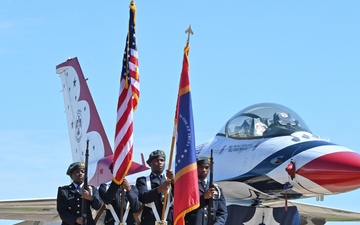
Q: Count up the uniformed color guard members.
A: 4